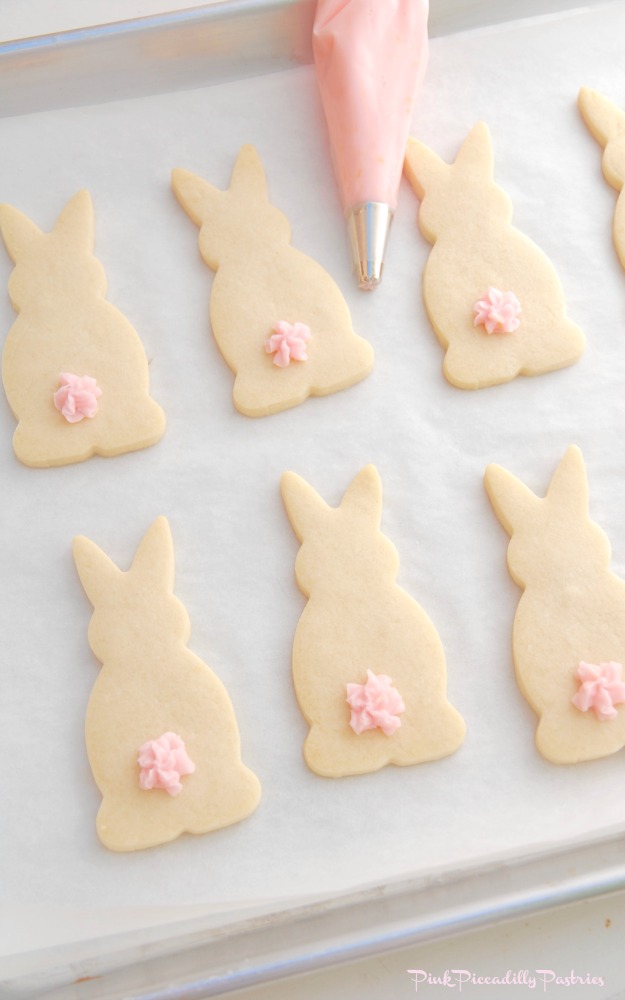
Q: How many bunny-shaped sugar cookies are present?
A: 7